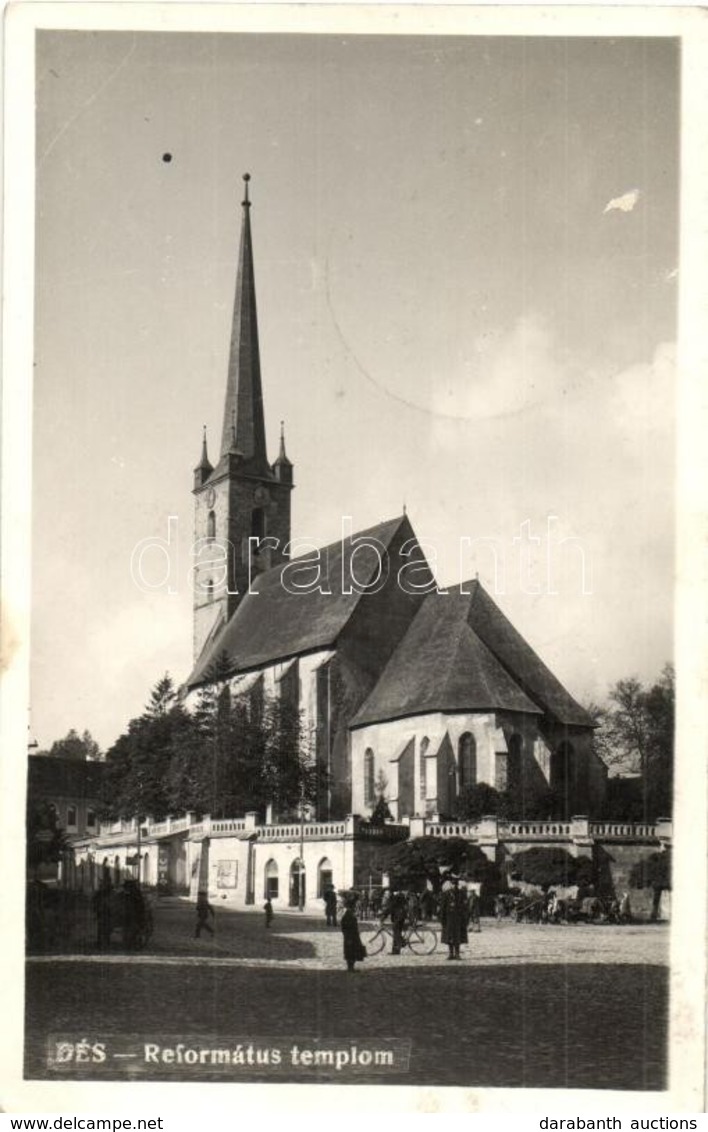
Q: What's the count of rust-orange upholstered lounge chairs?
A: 0